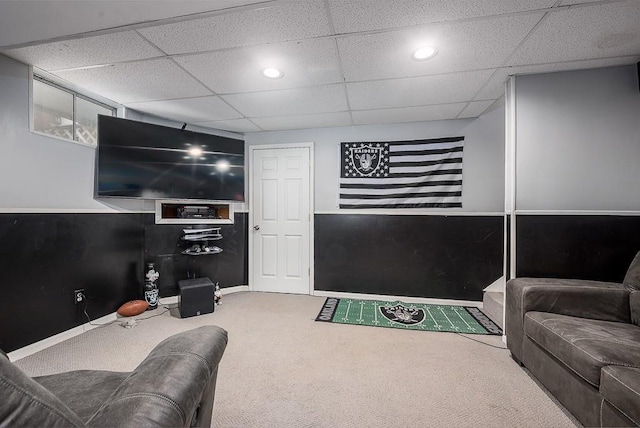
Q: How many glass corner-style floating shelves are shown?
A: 2